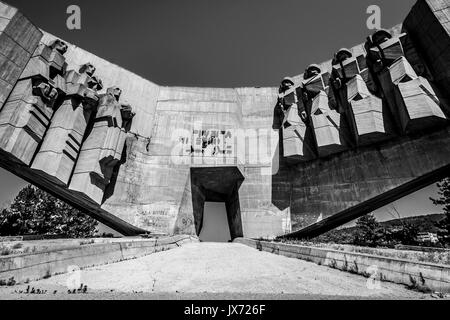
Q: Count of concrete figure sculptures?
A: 7